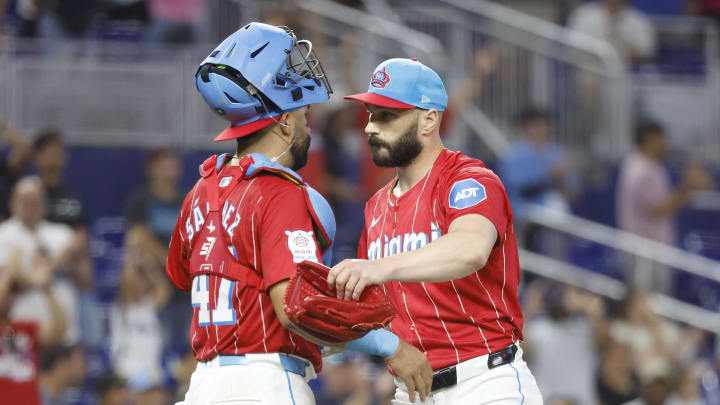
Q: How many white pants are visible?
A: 2